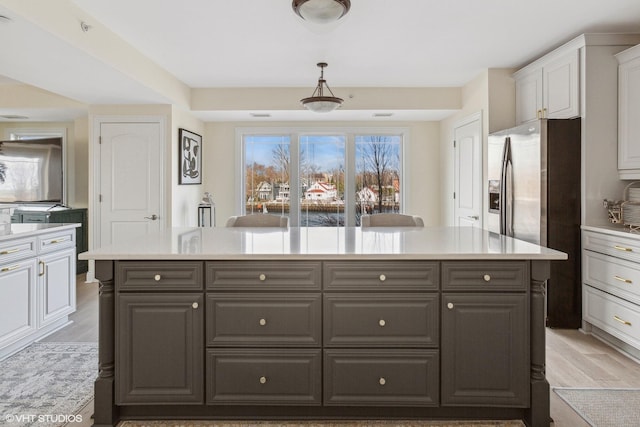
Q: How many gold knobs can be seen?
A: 10